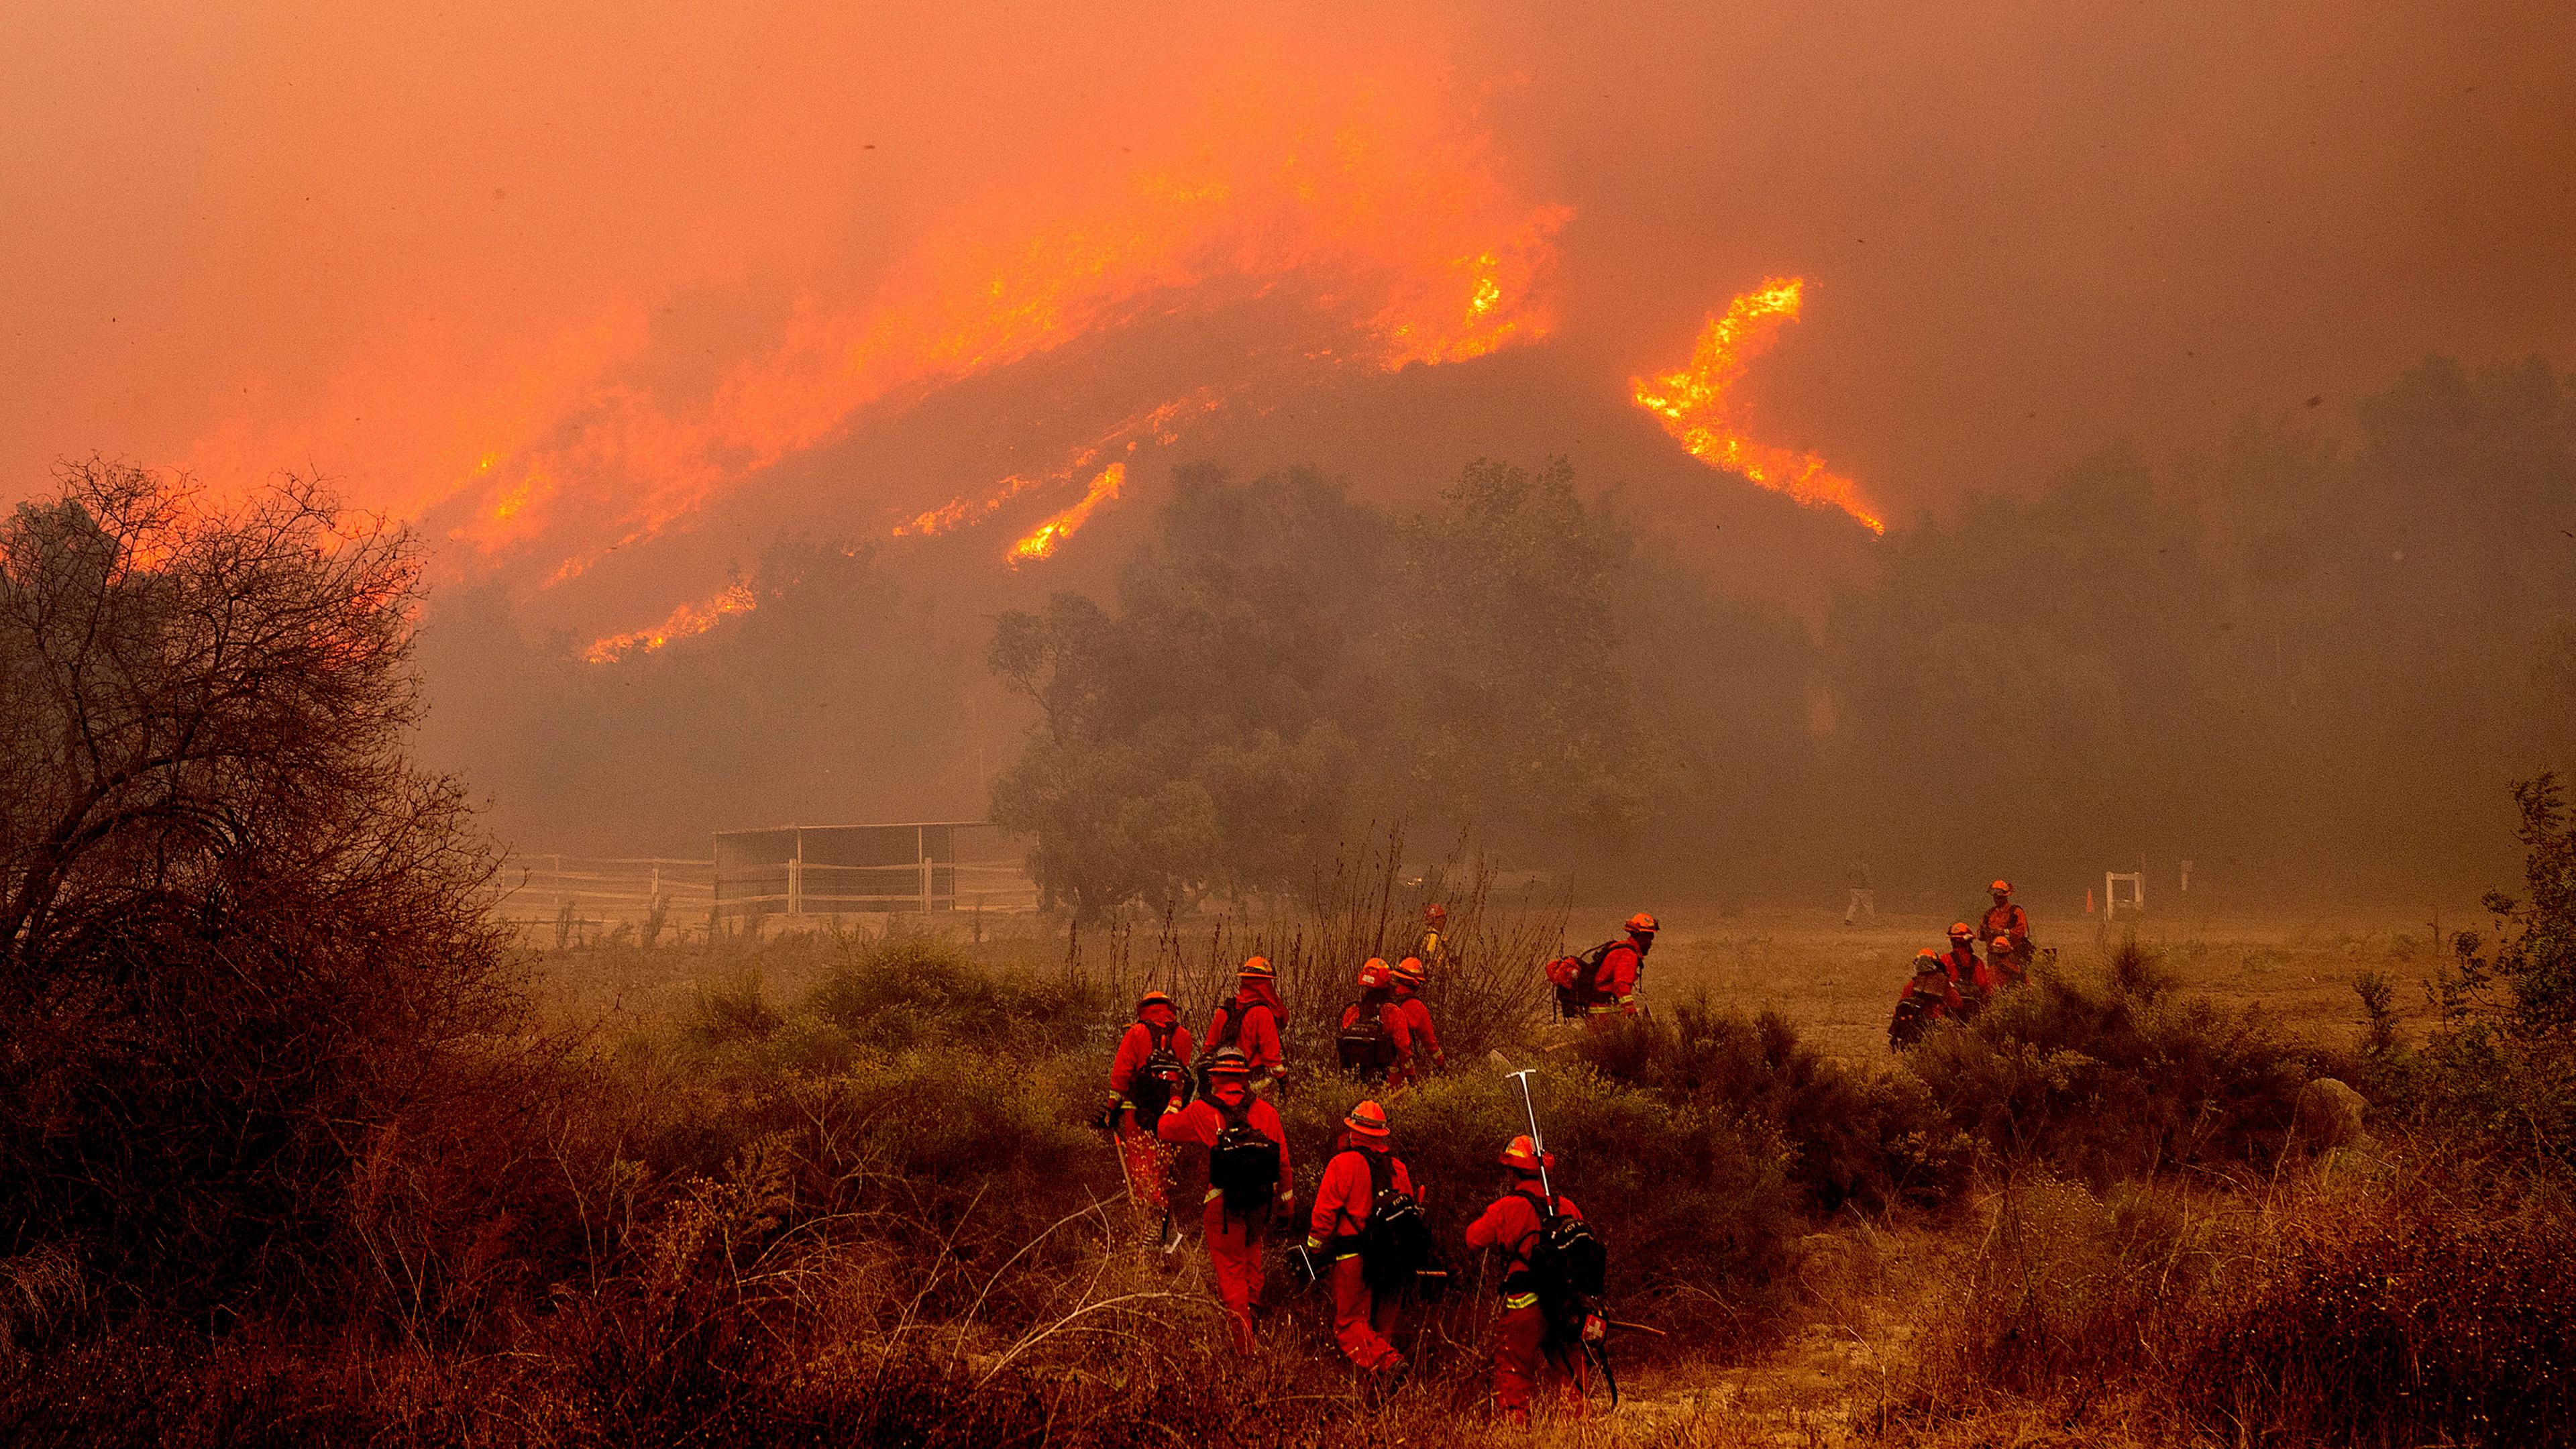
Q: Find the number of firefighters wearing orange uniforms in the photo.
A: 12